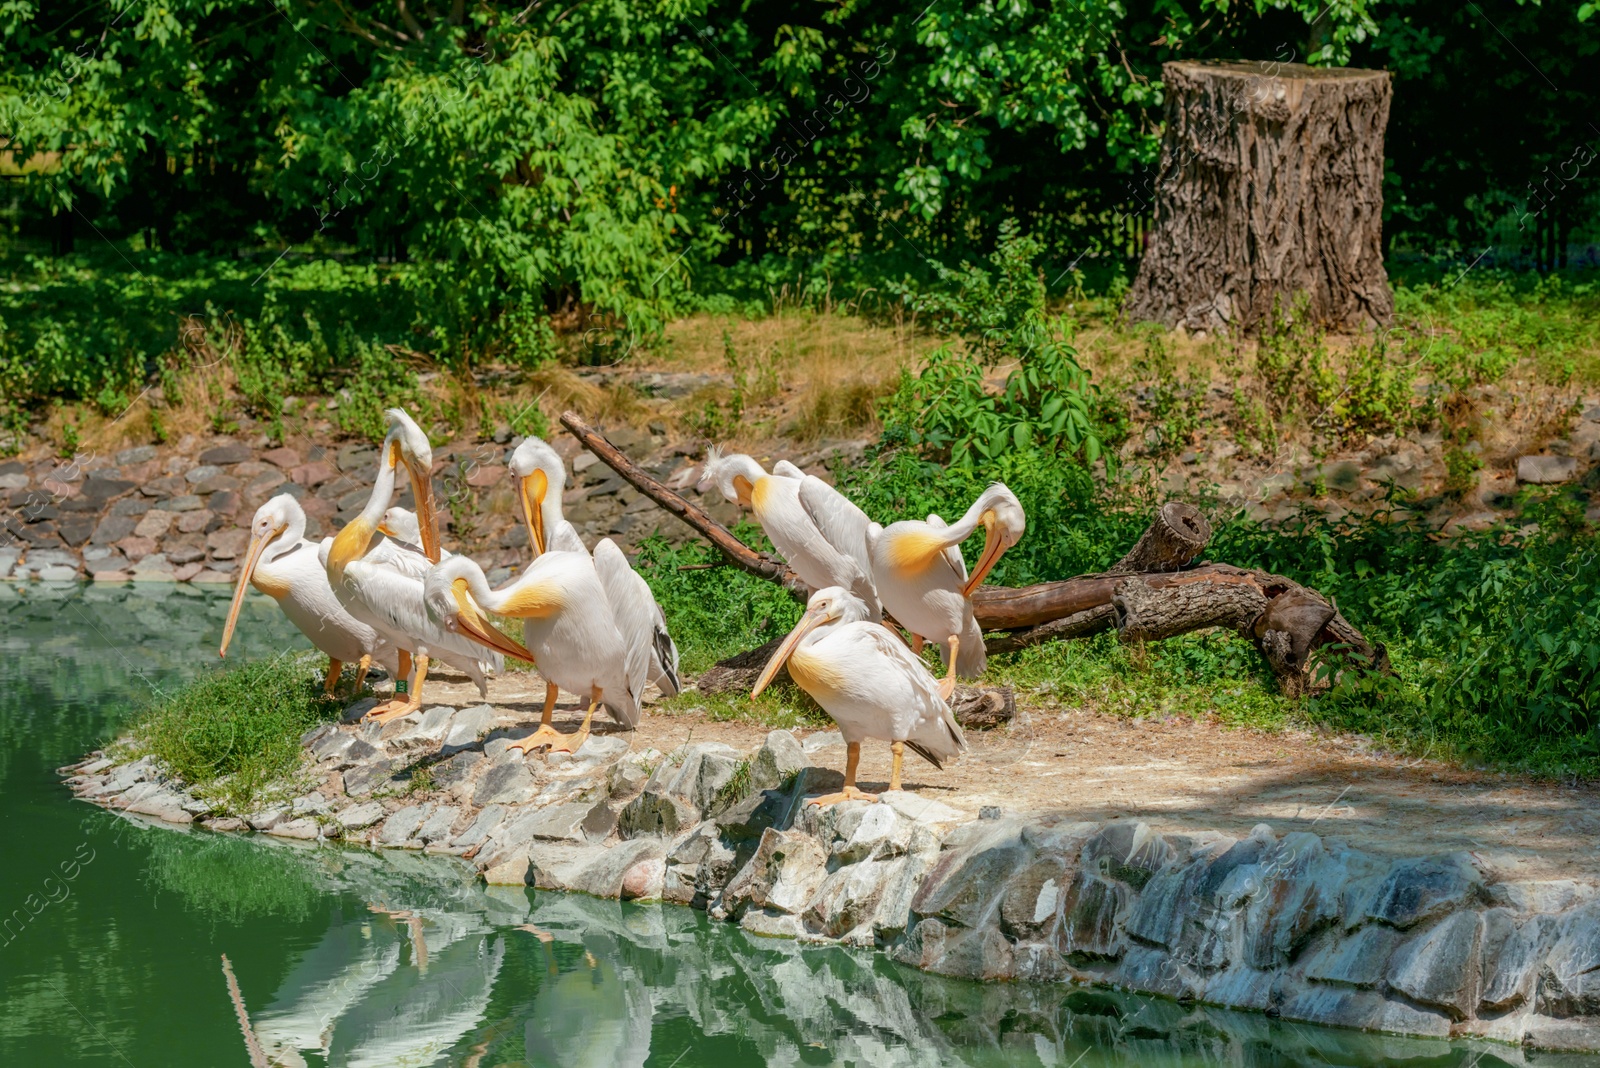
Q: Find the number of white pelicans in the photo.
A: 8